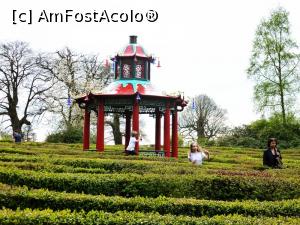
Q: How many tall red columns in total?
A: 7